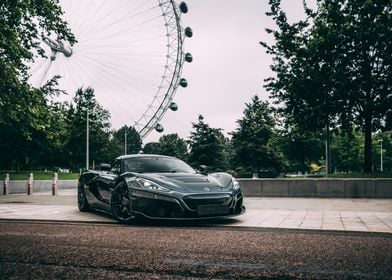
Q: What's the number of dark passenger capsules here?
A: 6